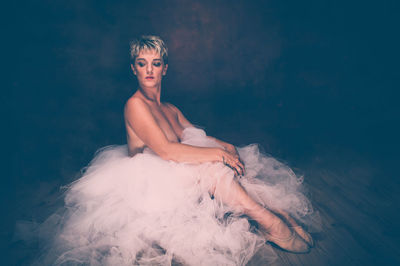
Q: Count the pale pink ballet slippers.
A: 2